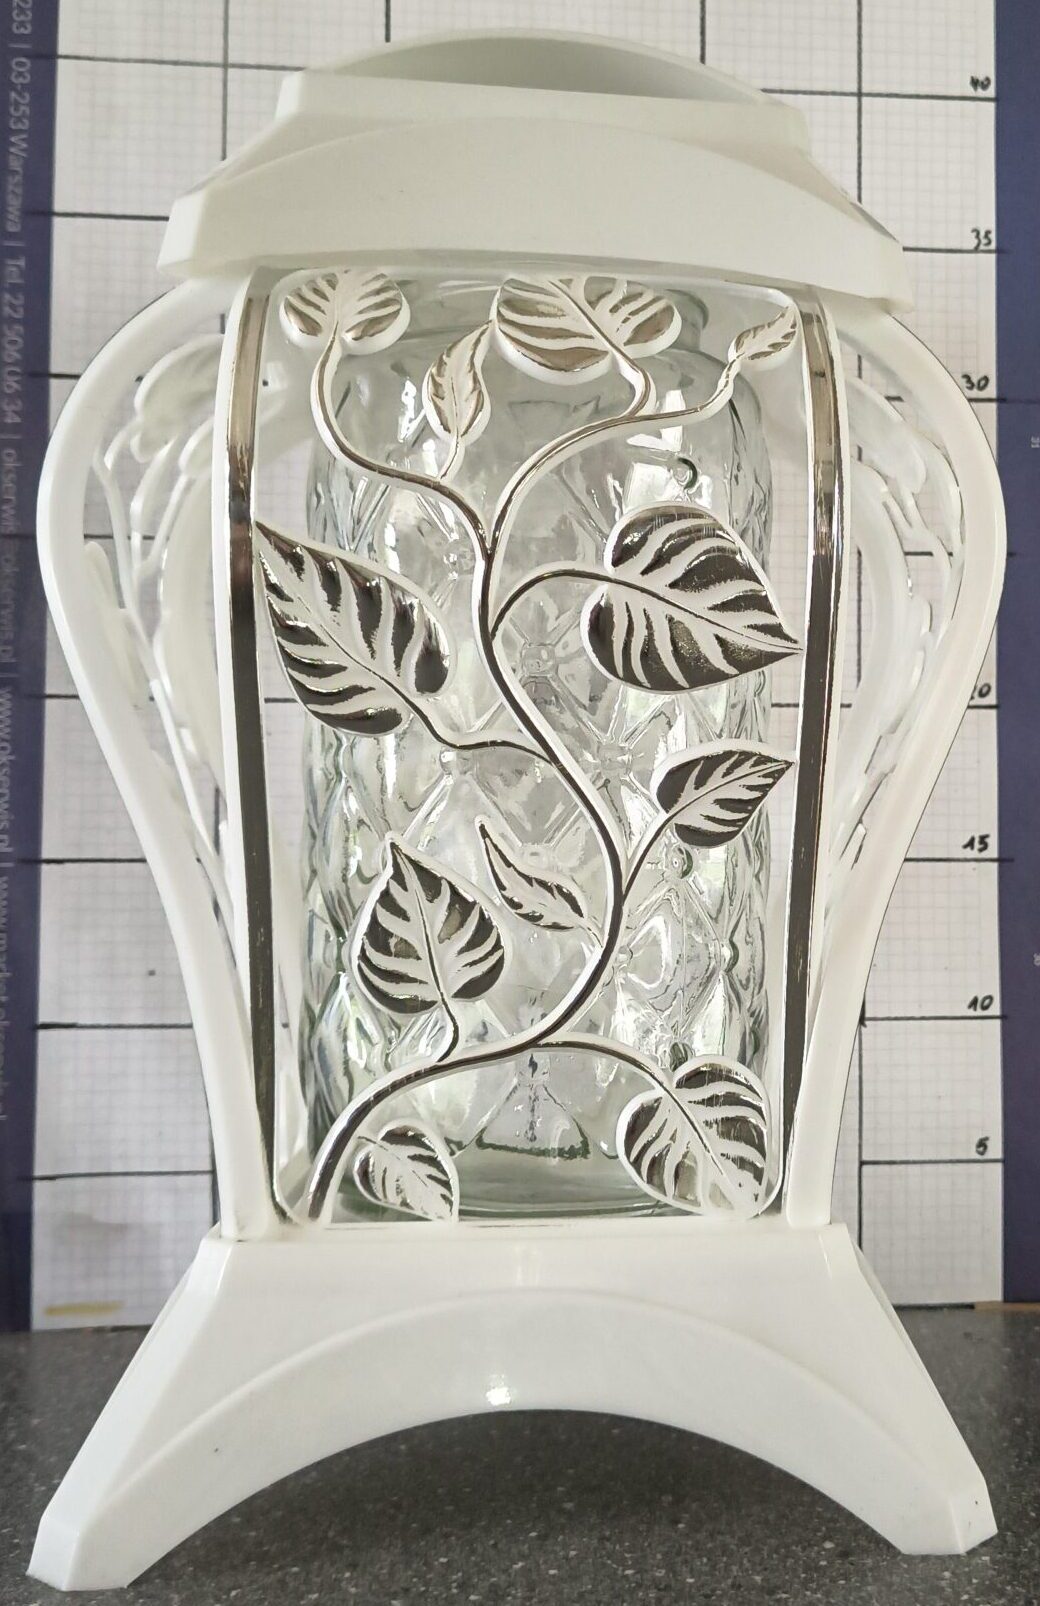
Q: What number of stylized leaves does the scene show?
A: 11